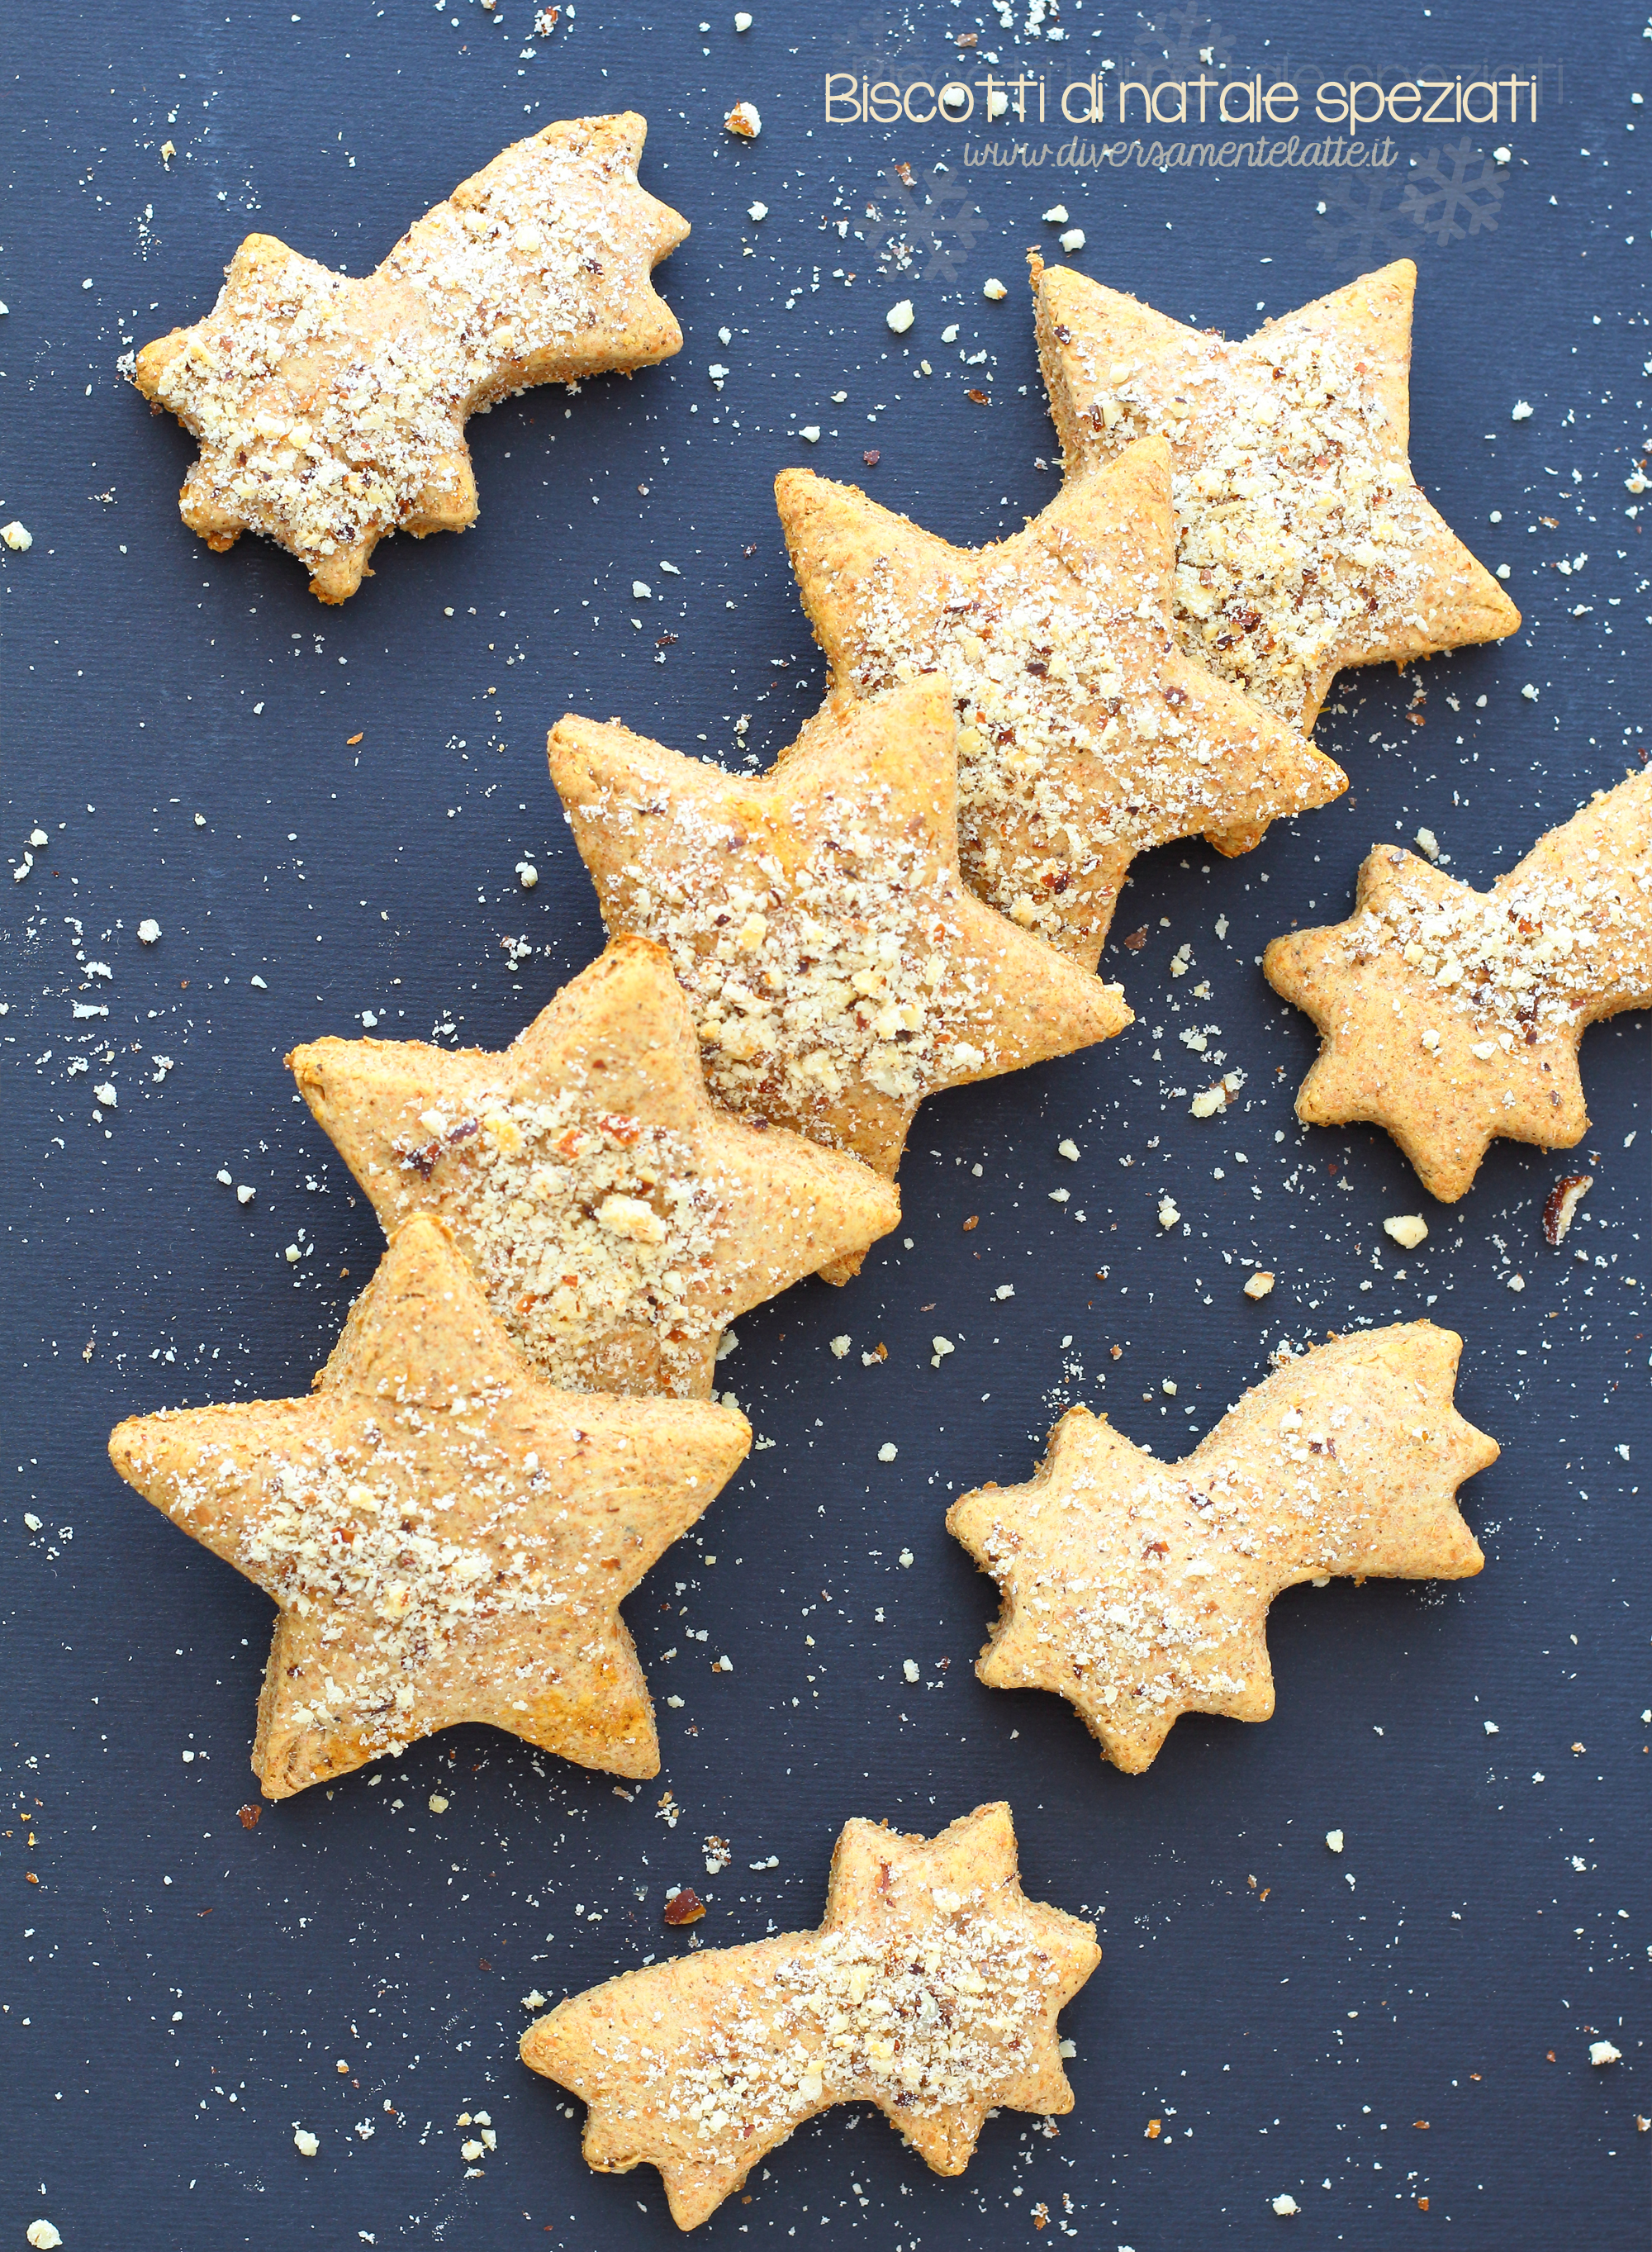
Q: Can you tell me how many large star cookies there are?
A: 5